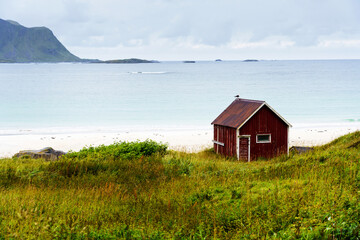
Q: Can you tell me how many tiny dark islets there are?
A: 3